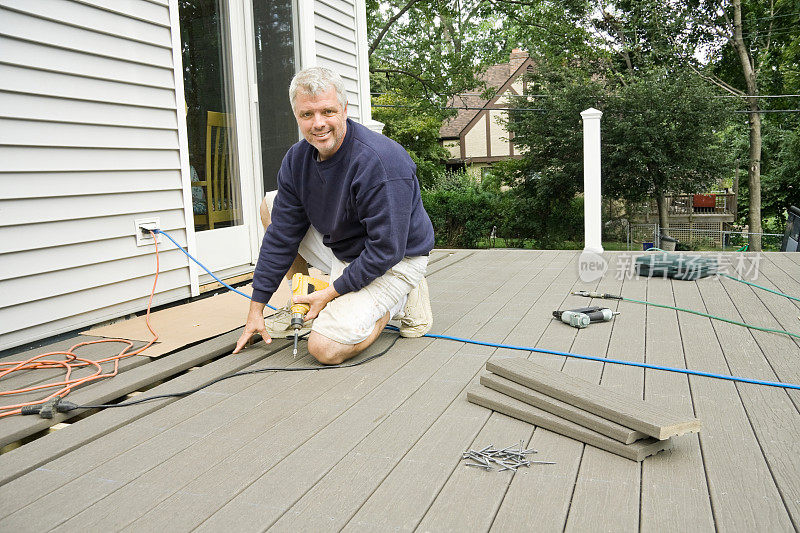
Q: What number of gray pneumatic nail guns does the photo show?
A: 1